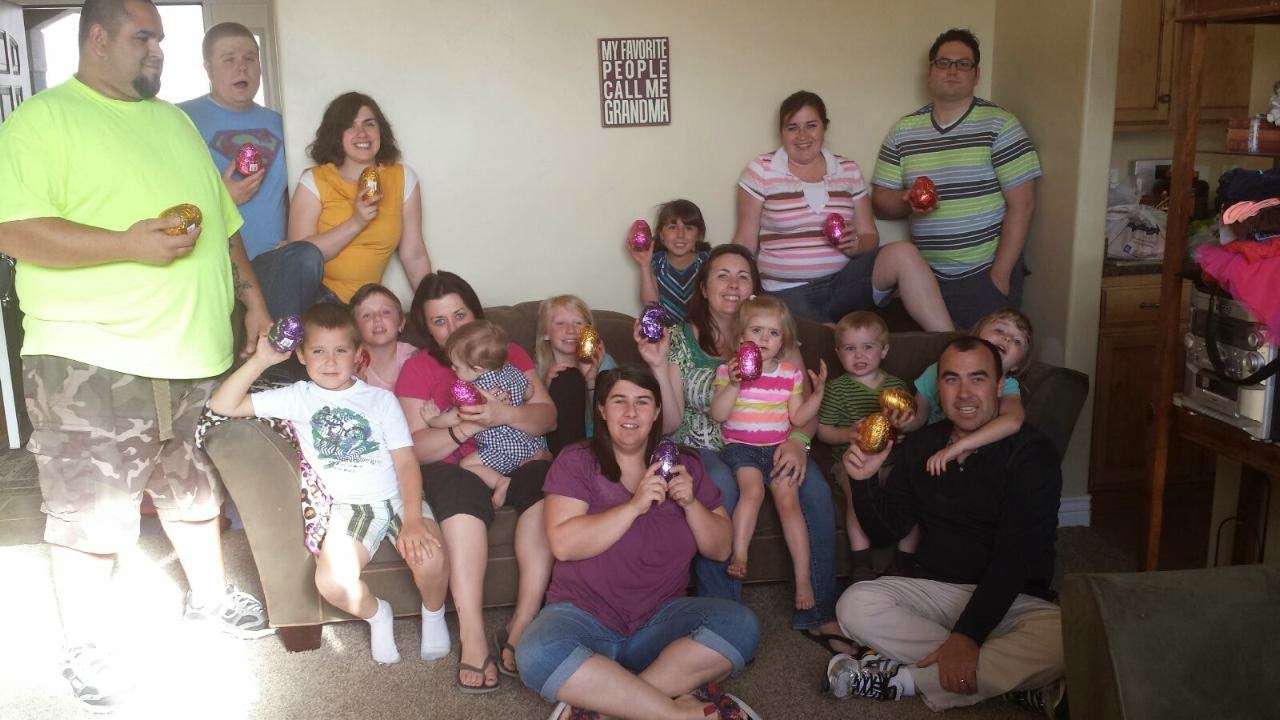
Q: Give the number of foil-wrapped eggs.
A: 15